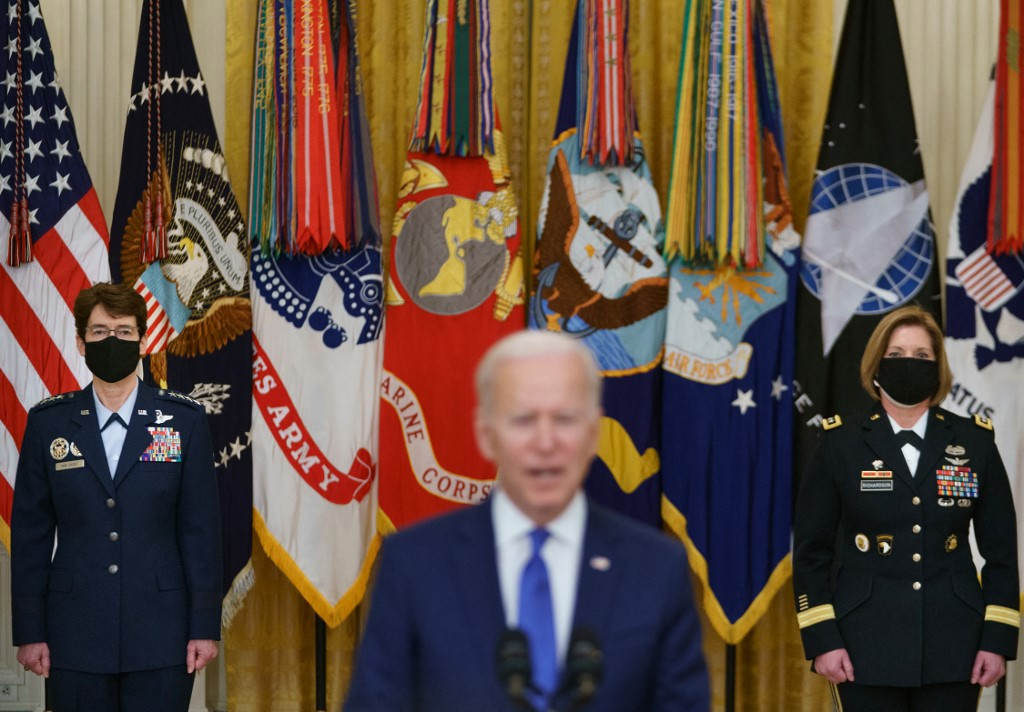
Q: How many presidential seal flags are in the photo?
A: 1